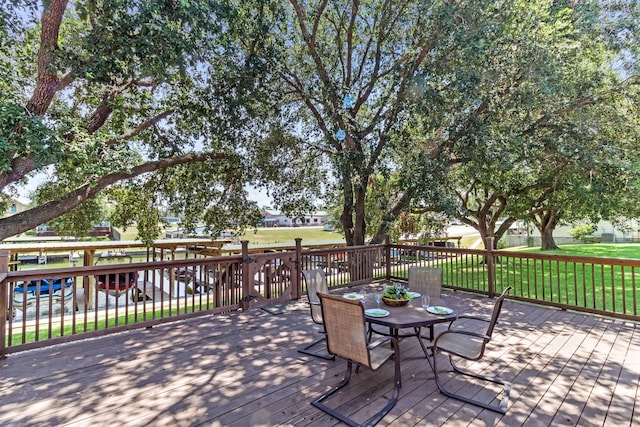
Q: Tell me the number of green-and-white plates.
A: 4